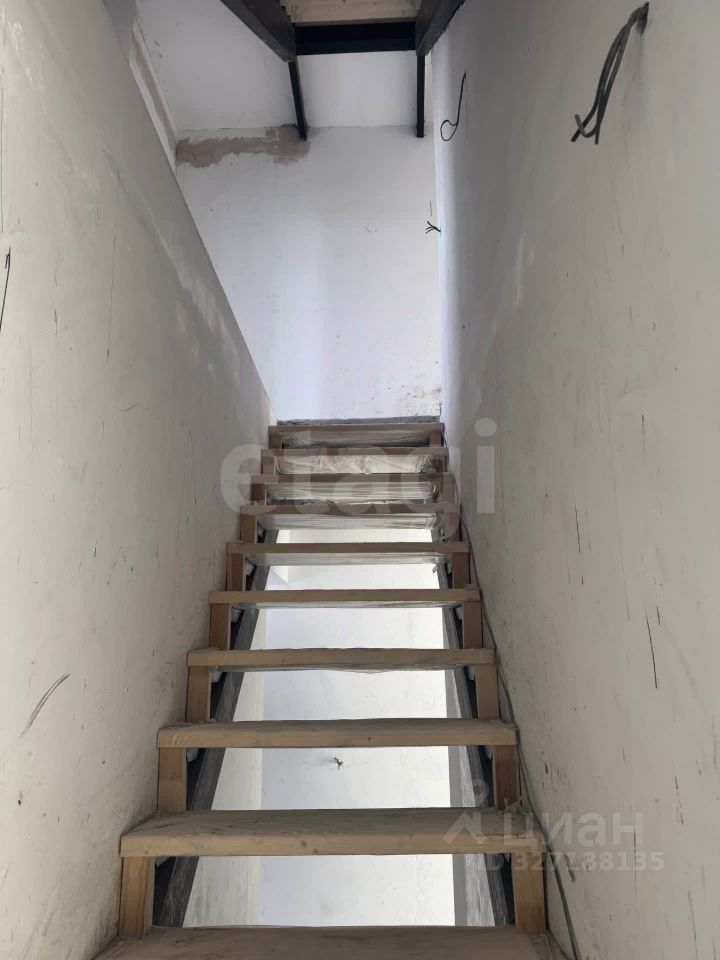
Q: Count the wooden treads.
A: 10